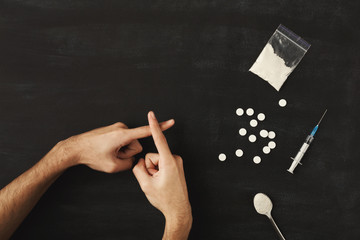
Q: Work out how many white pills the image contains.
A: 14